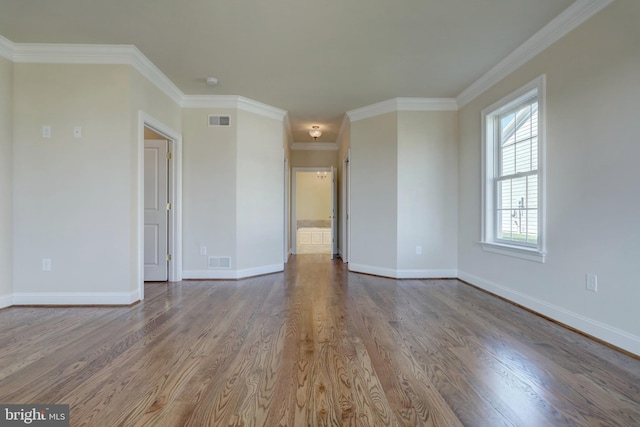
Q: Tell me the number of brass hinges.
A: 3